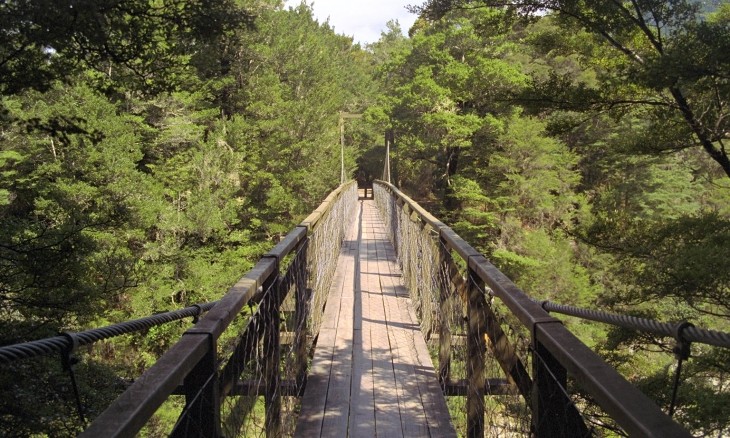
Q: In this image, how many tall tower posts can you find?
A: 2